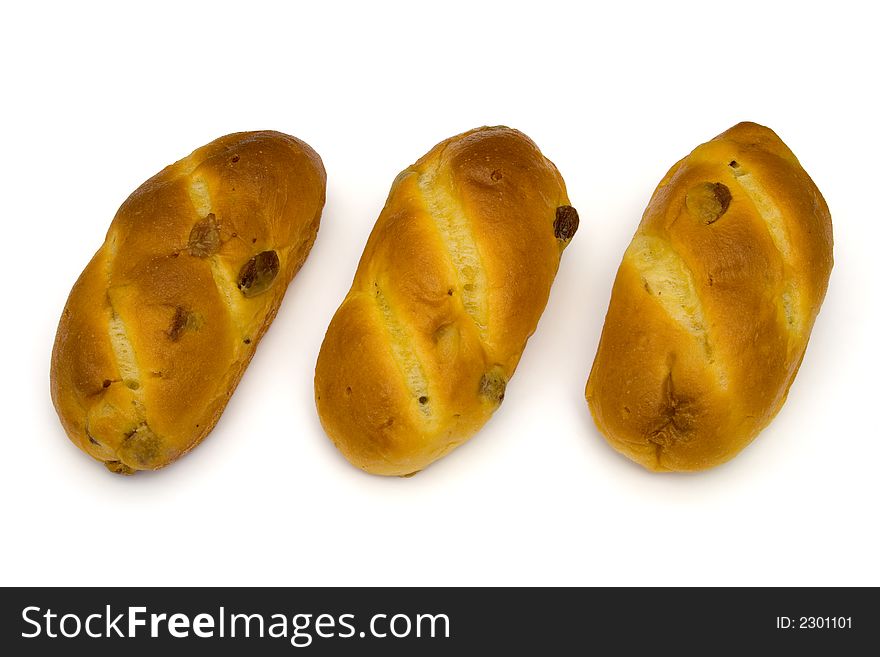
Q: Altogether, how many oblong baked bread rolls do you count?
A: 3